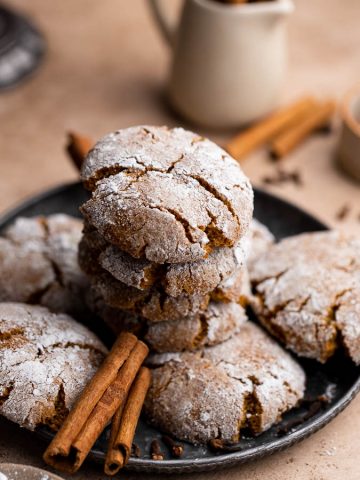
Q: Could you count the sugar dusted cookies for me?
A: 9